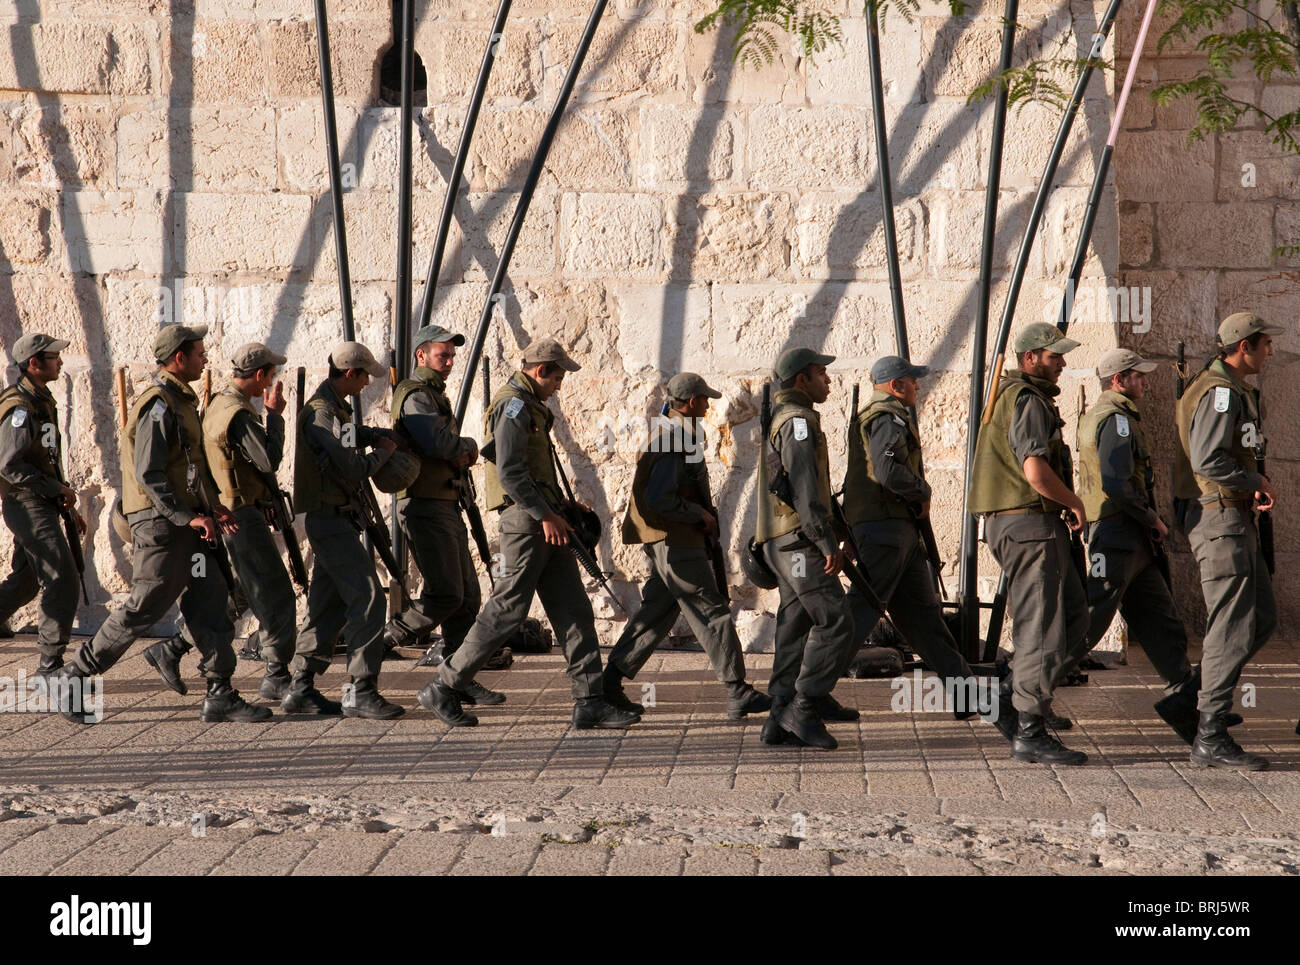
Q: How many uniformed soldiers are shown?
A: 12